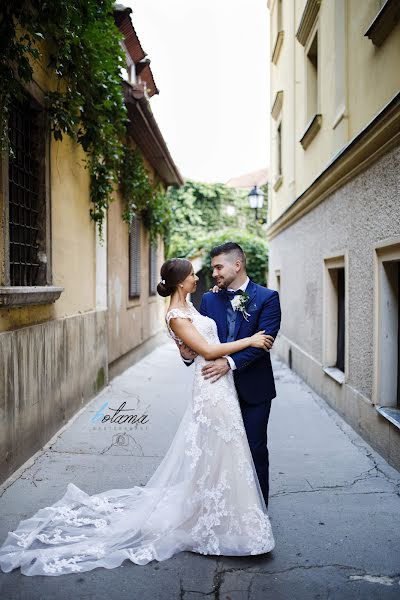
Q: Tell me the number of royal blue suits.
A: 1